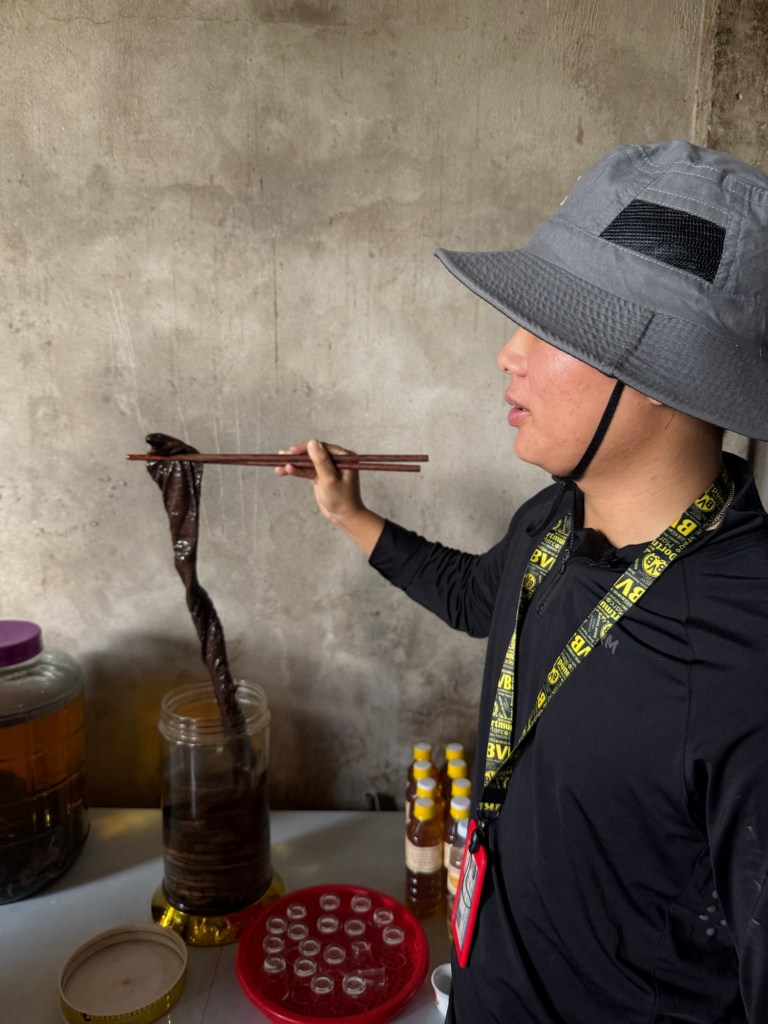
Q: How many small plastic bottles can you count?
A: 9